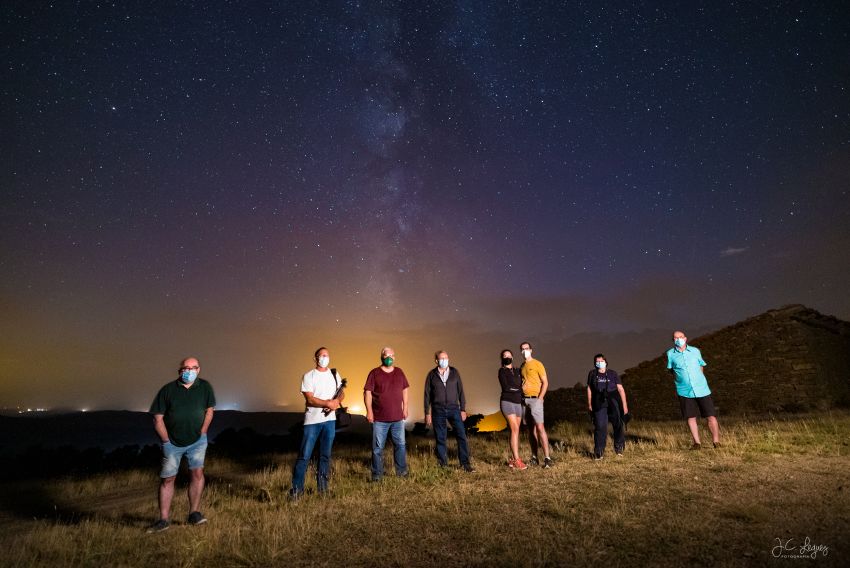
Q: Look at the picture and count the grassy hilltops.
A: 1